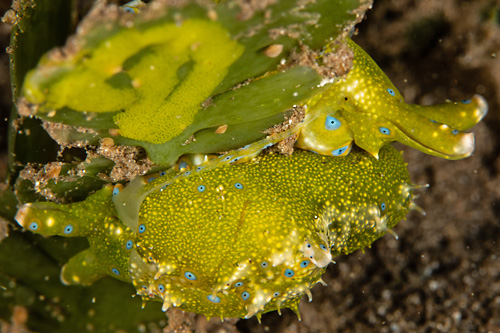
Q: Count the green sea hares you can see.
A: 2